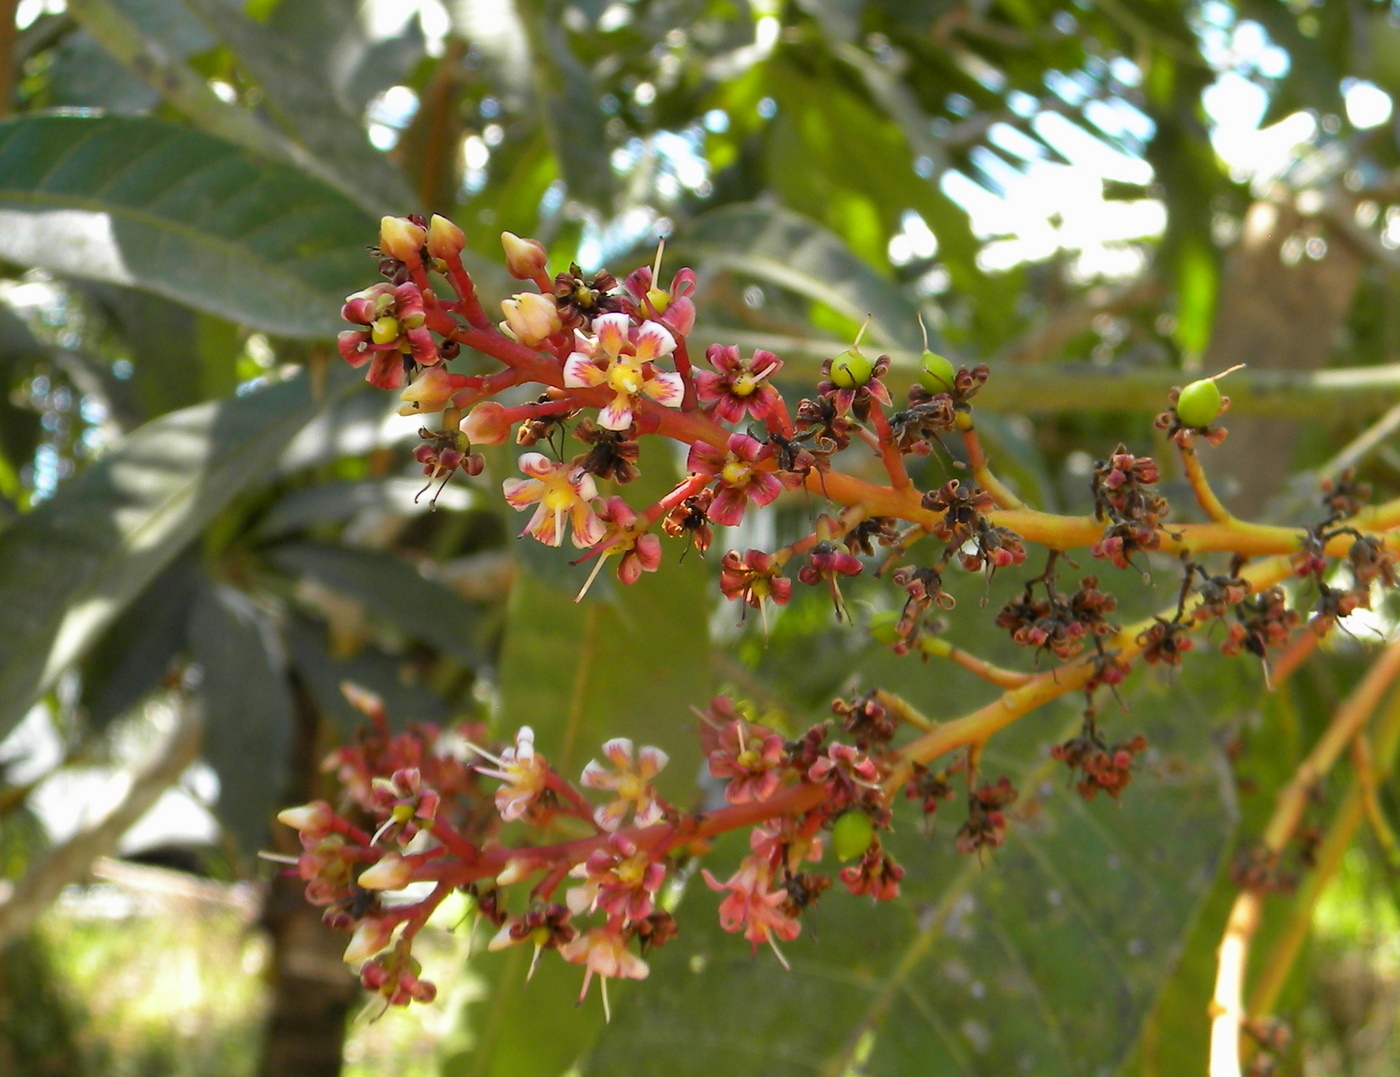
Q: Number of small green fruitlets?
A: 5